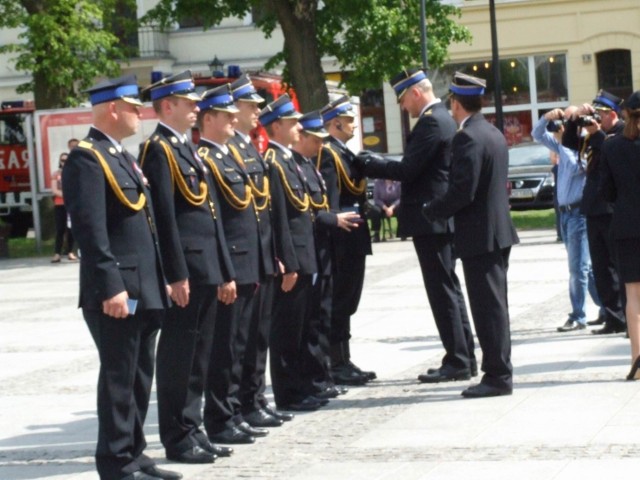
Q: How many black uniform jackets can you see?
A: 11